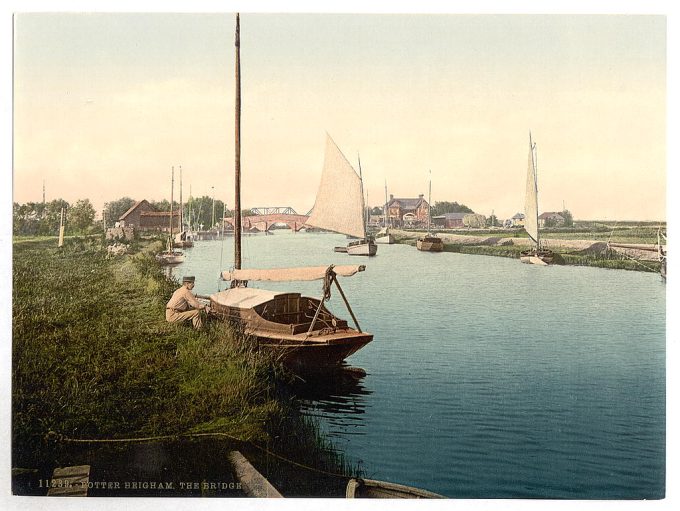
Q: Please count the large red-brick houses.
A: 1